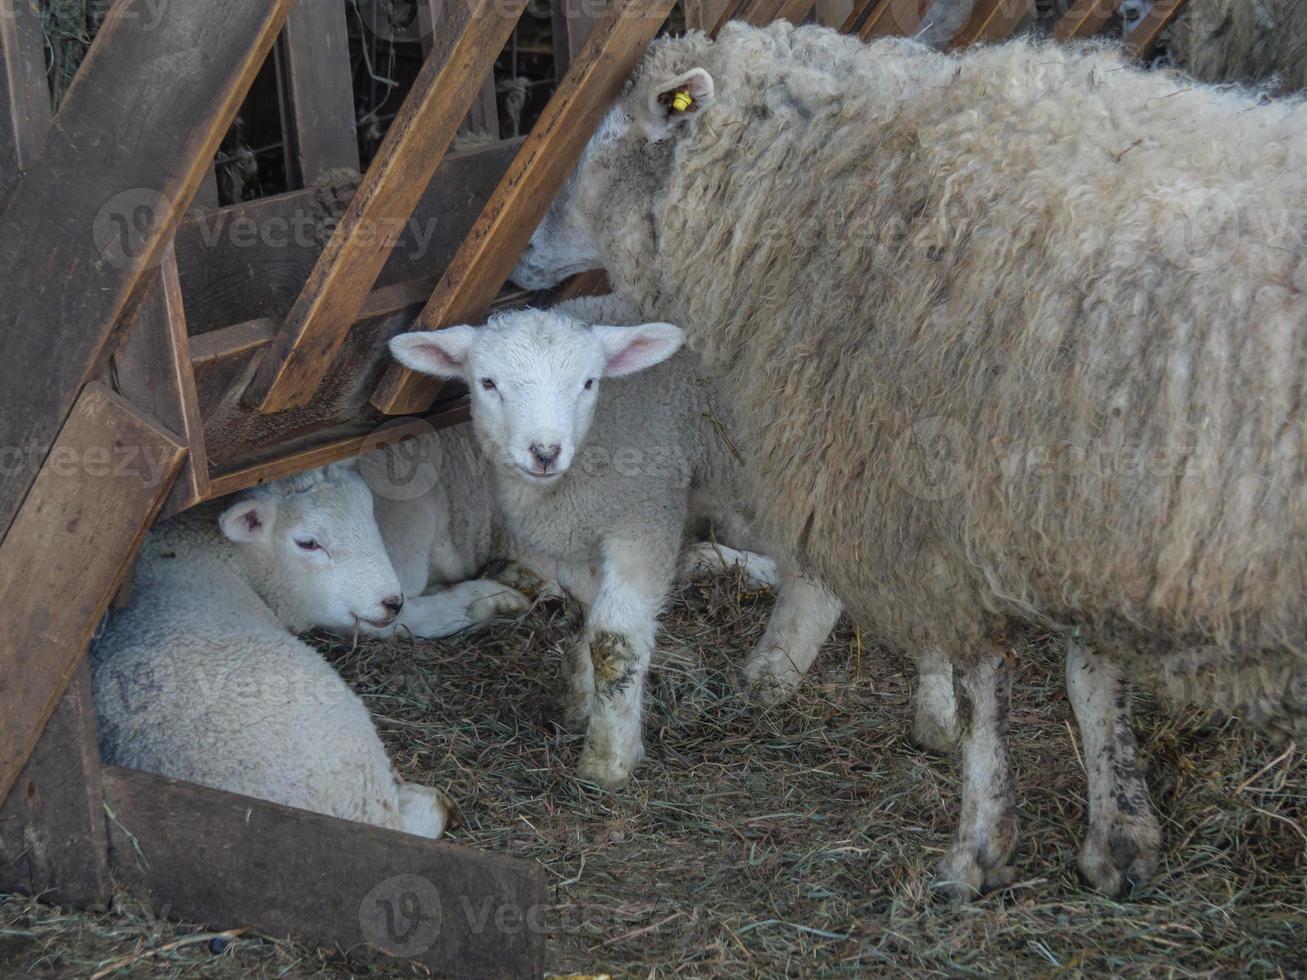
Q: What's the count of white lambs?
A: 2